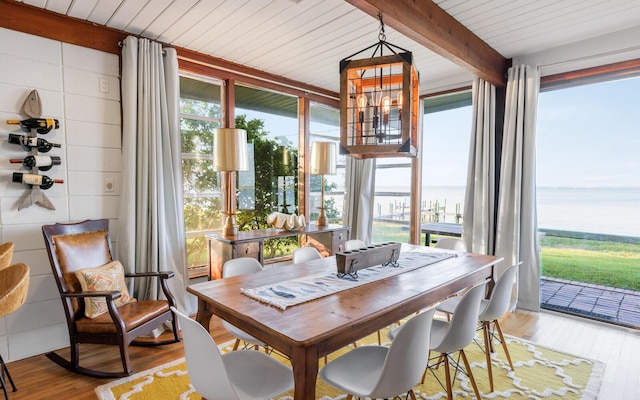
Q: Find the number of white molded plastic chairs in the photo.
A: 8